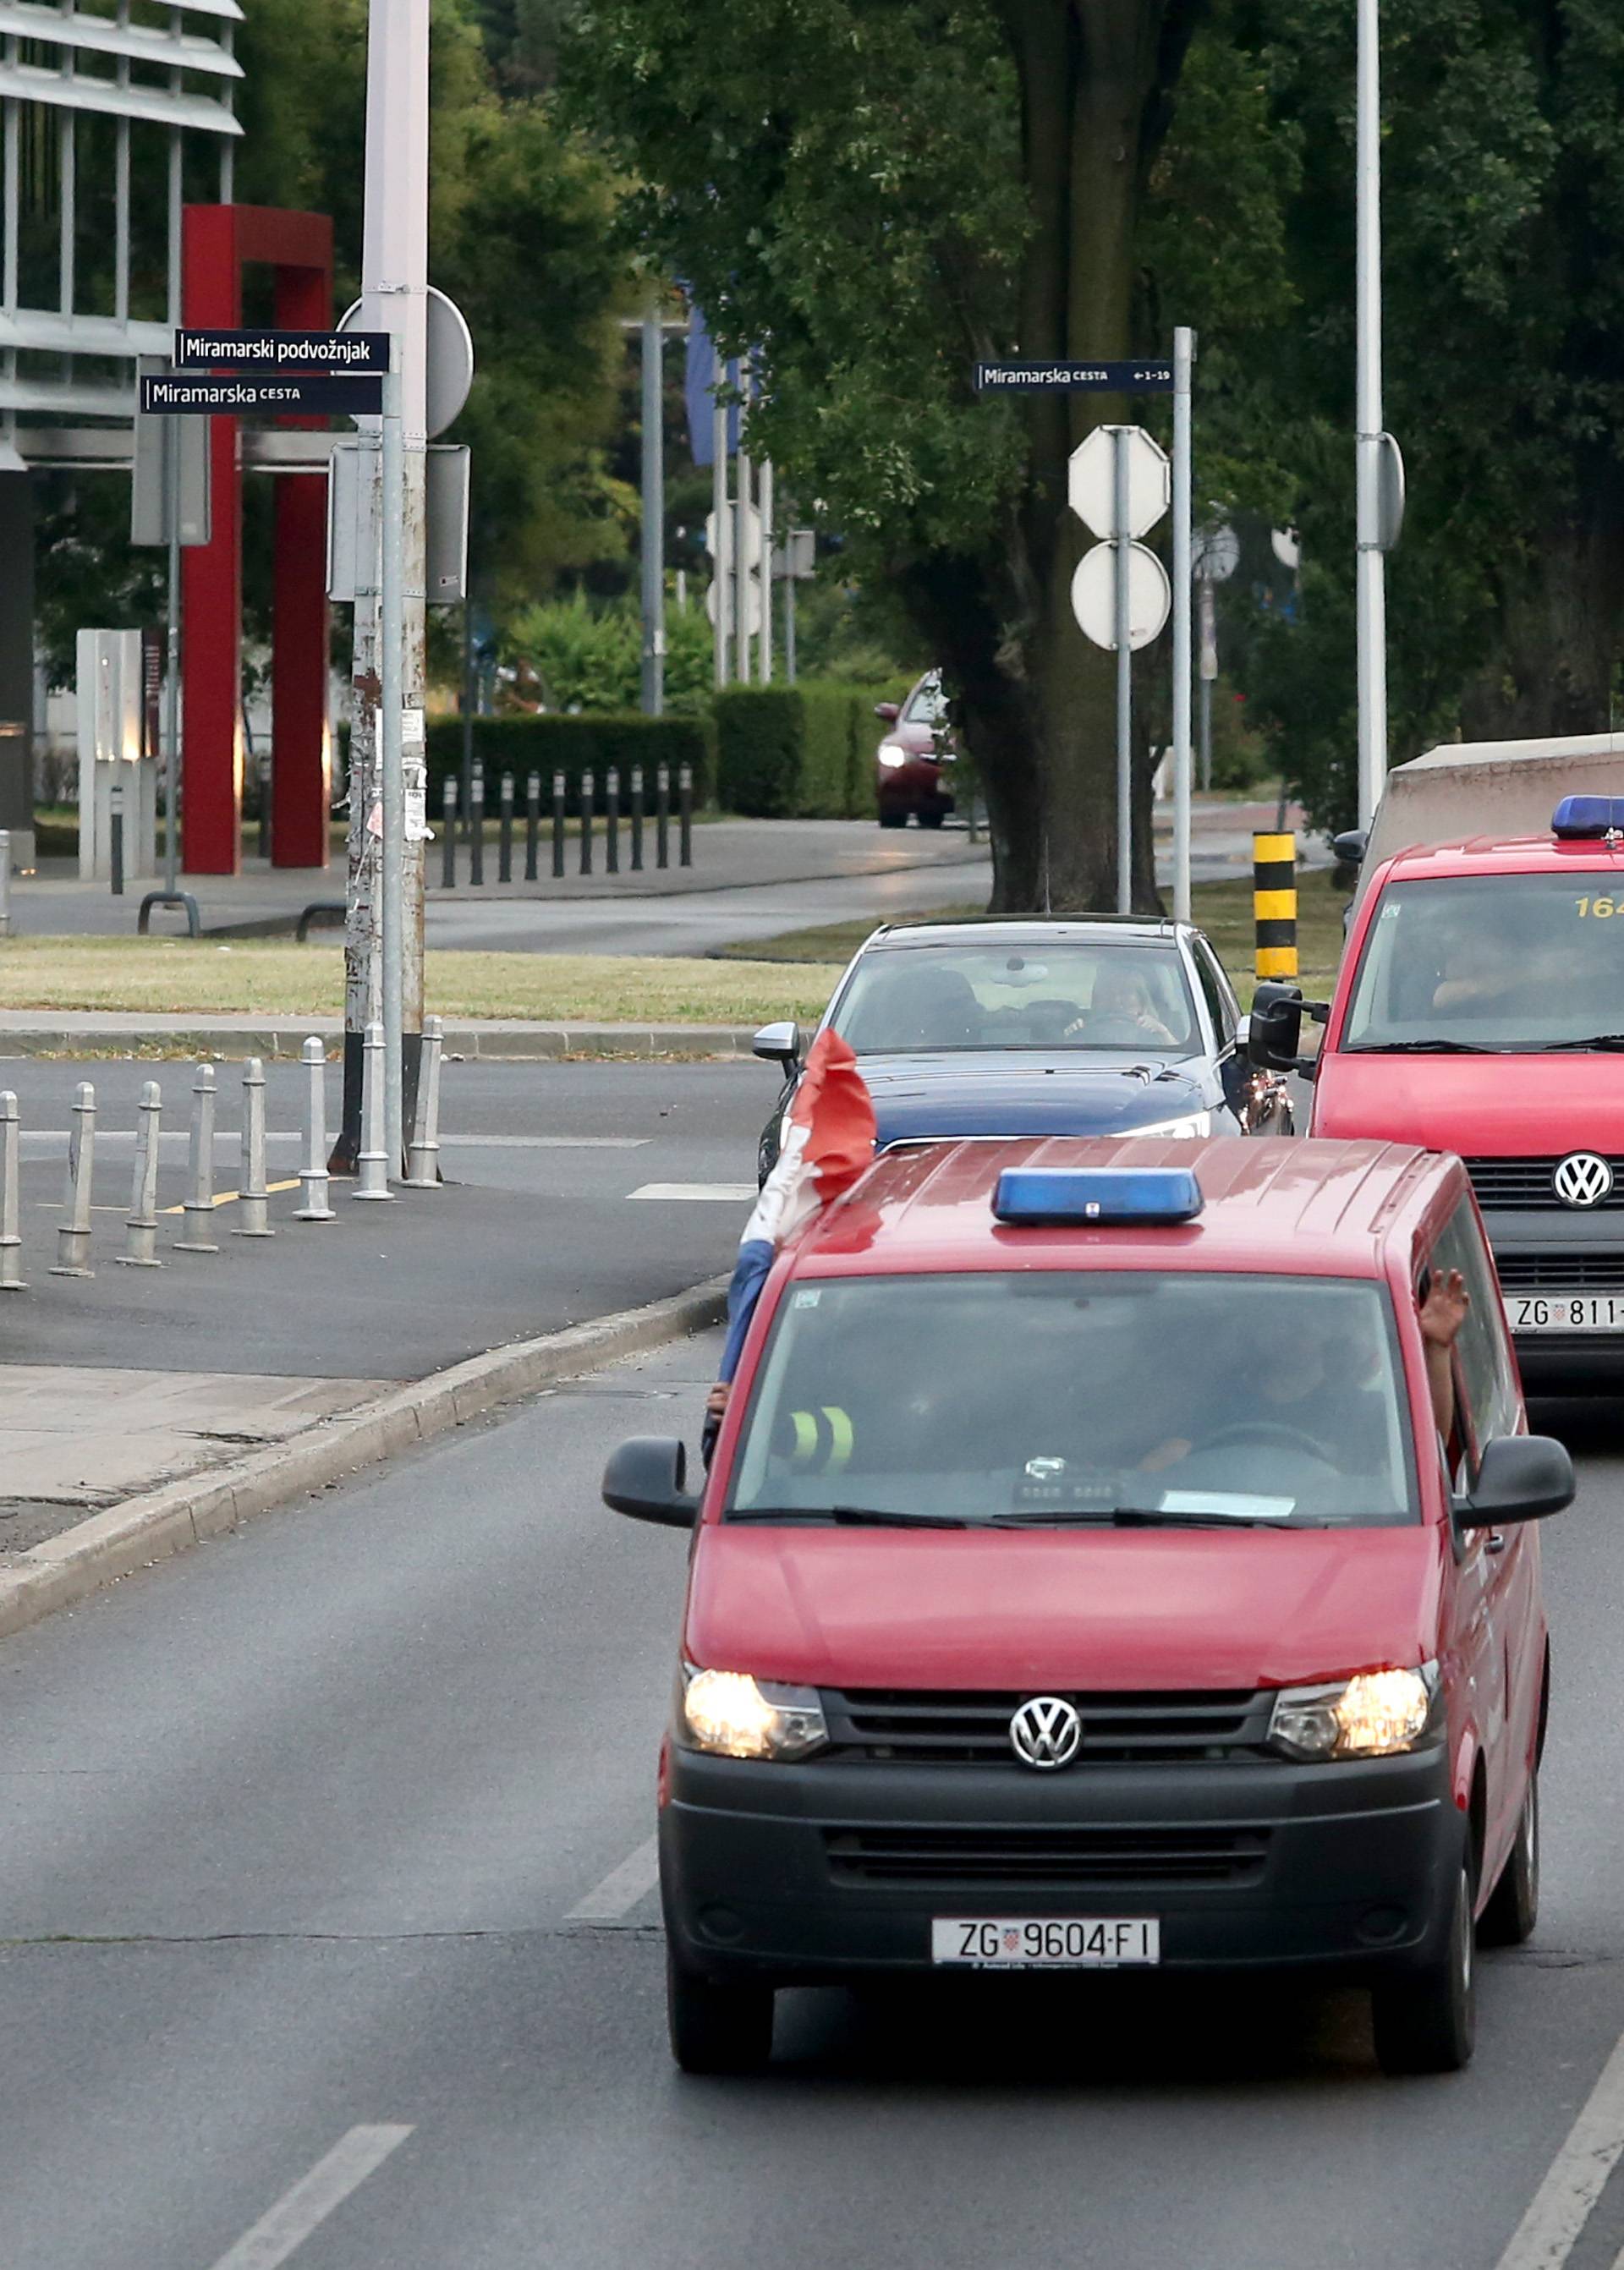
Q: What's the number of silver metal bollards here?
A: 8